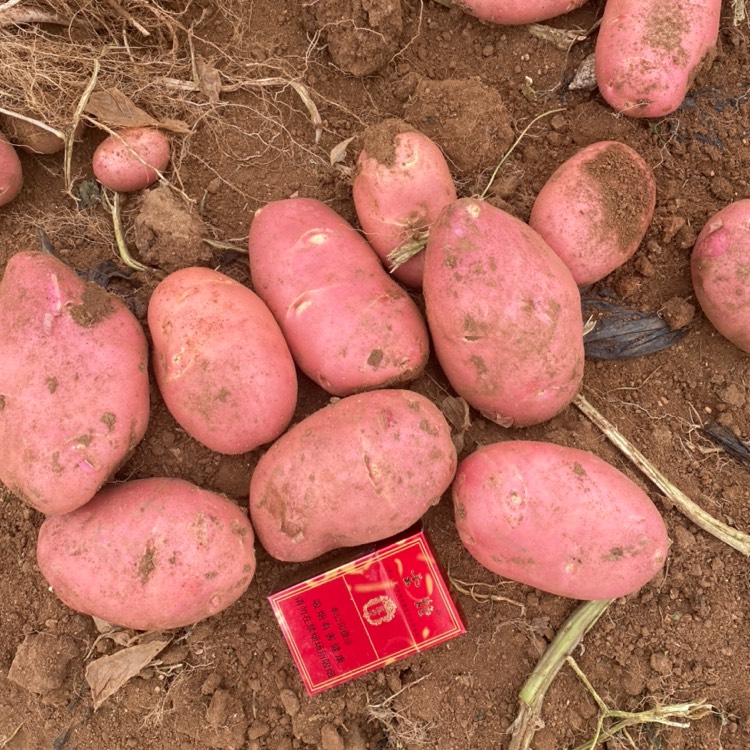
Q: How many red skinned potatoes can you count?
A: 14